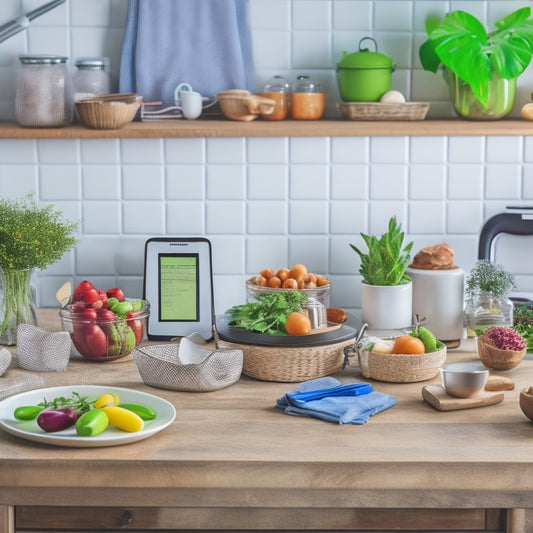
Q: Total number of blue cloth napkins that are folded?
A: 1